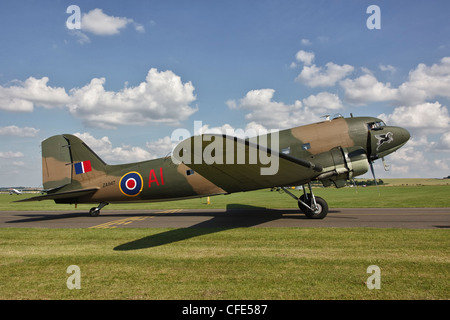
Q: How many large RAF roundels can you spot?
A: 1